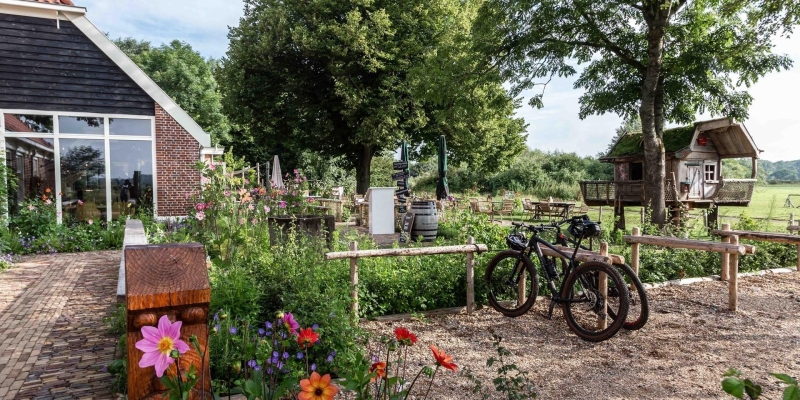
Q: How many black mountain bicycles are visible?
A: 2